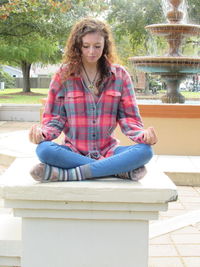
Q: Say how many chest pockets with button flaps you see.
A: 2